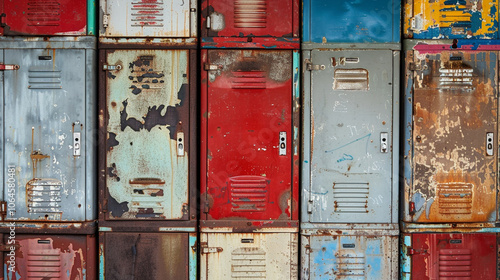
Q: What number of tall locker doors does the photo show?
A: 5